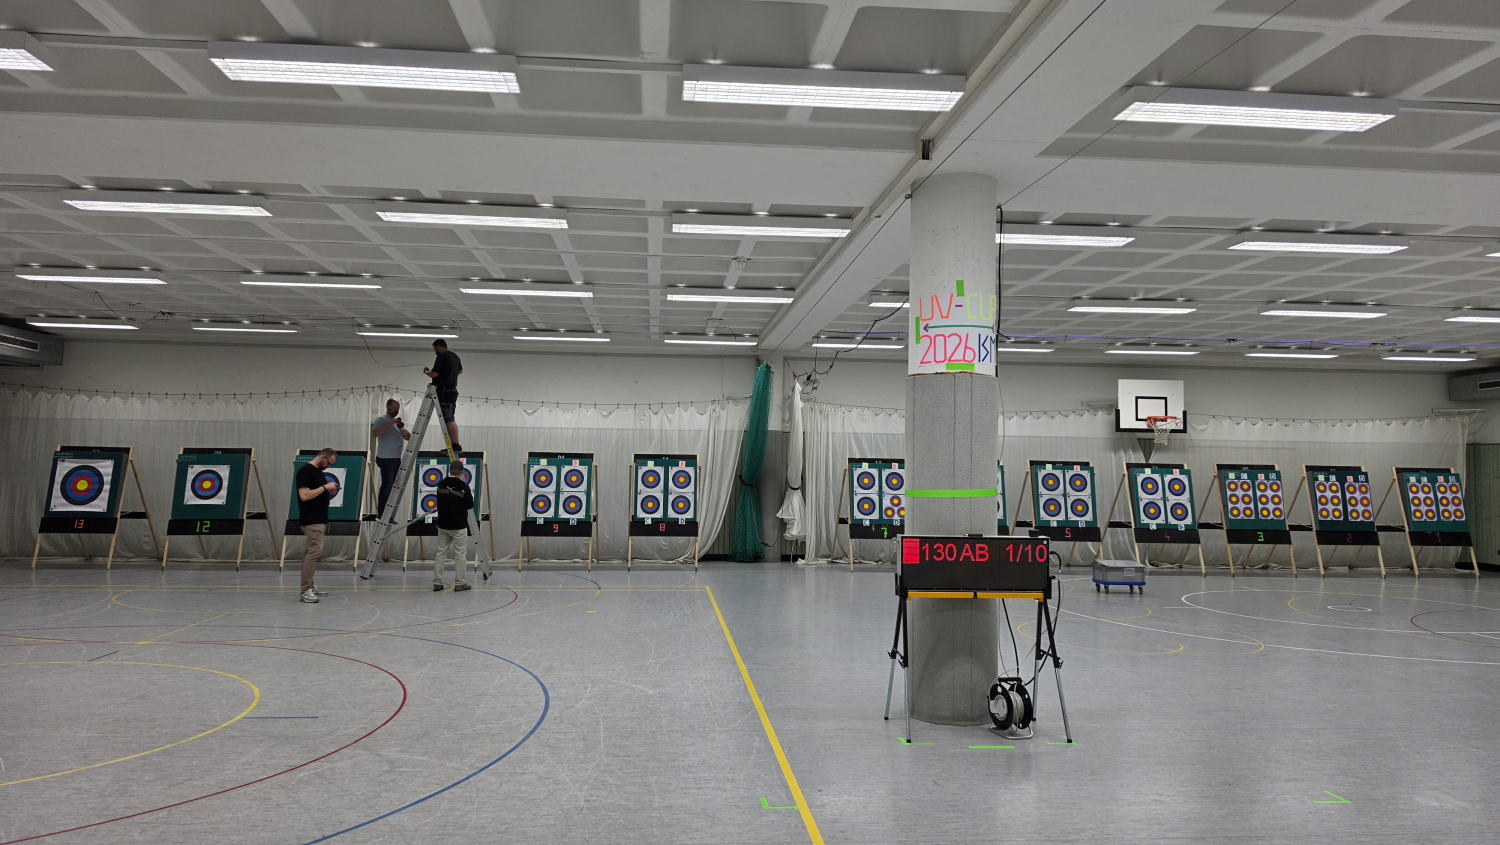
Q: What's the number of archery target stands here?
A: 13